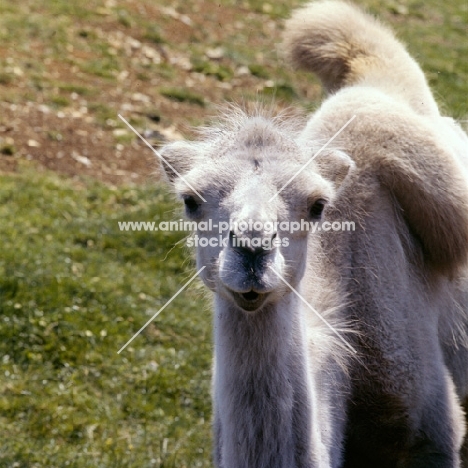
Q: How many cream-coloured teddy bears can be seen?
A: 0